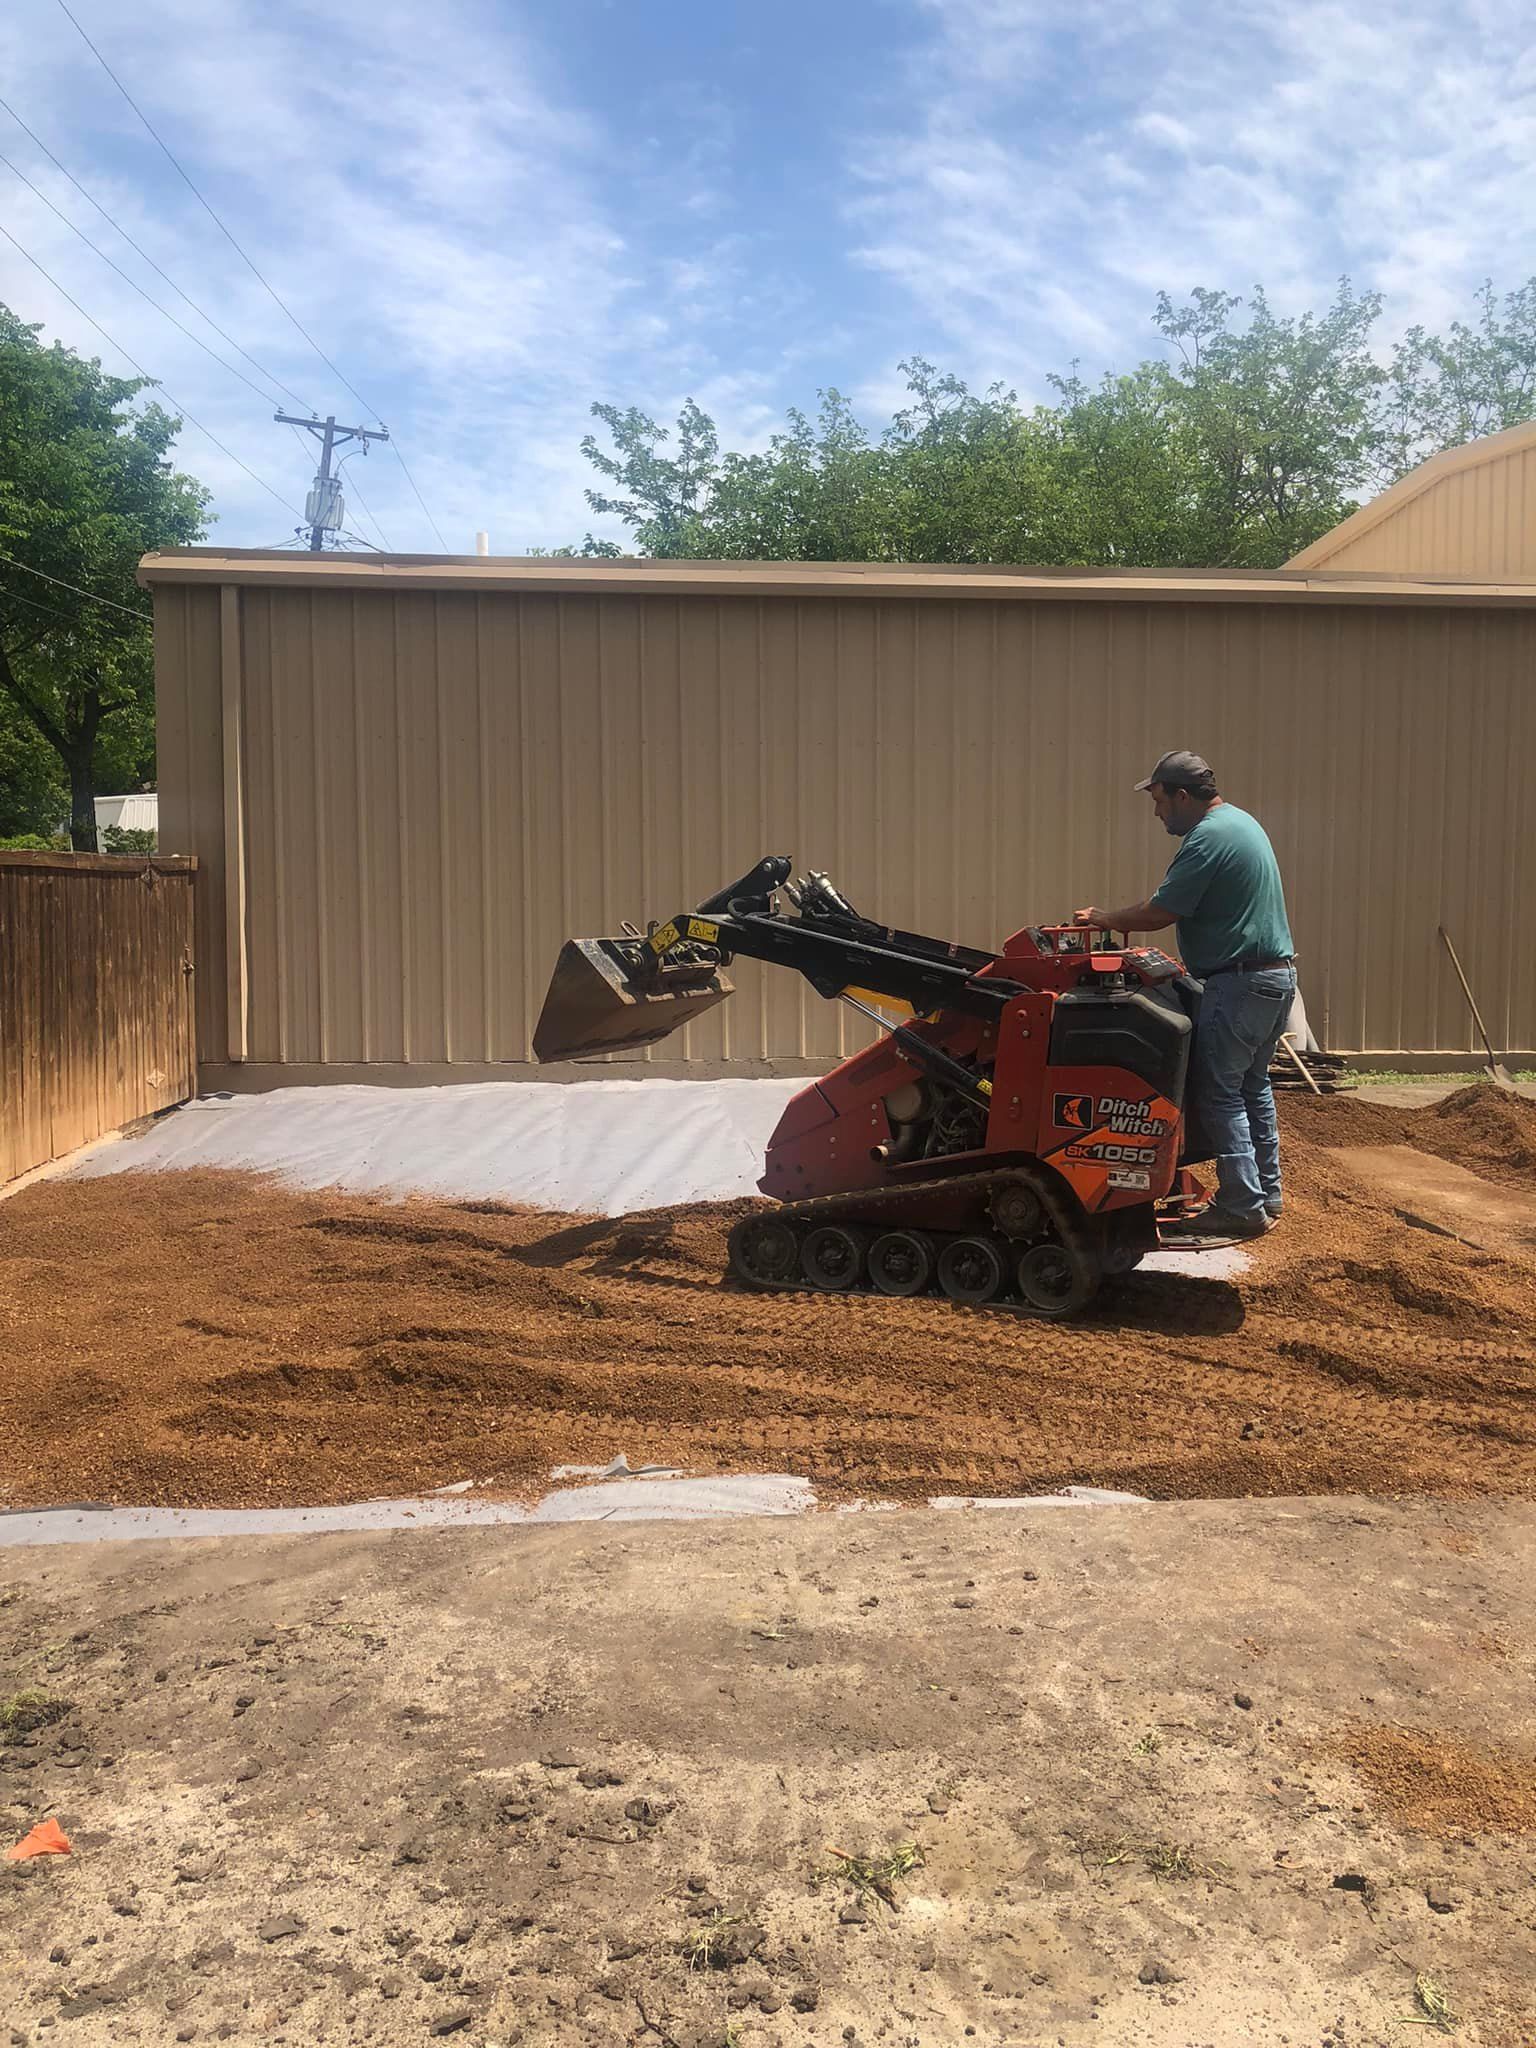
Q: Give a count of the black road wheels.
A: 5